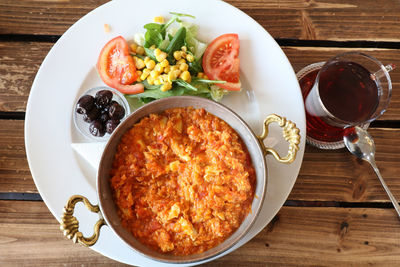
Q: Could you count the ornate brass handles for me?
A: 2